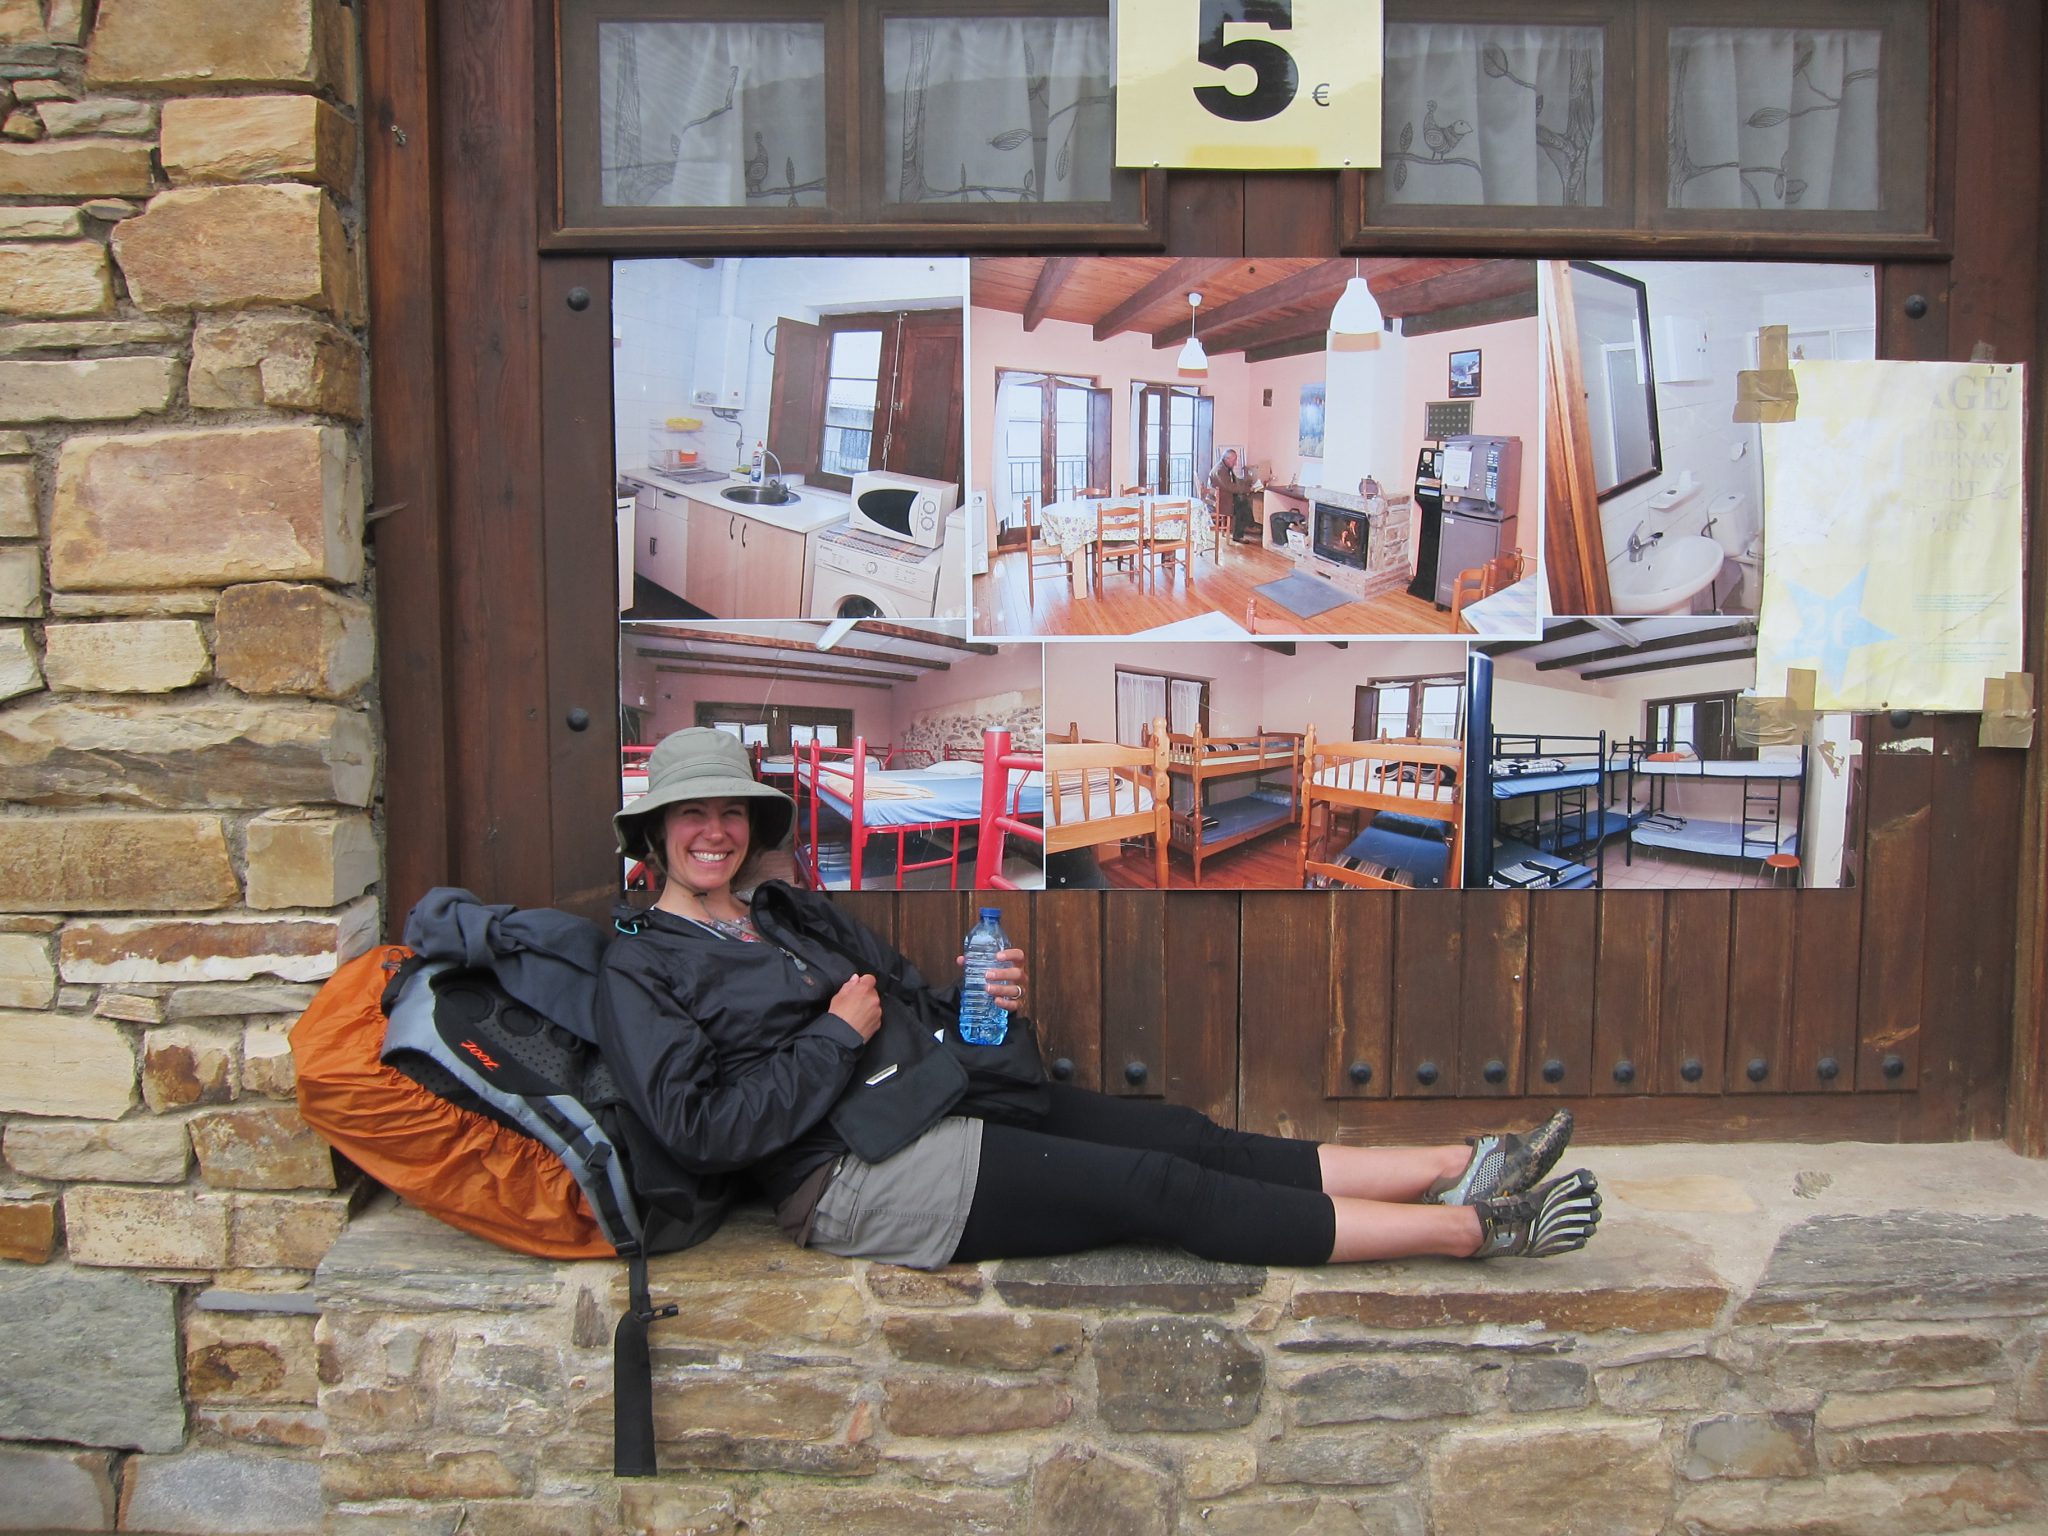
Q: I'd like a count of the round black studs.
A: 15